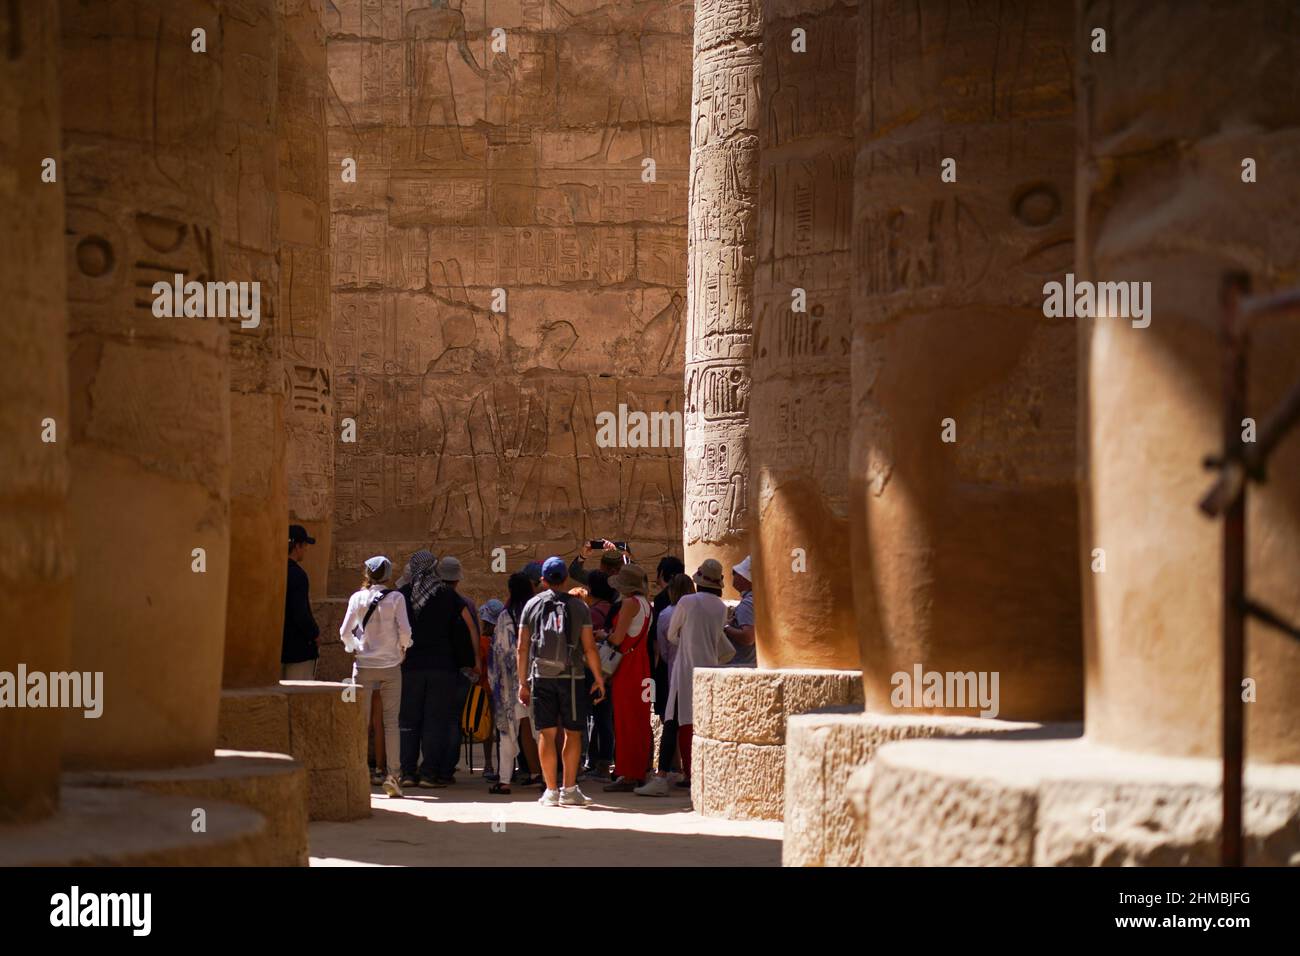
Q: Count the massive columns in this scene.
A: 8